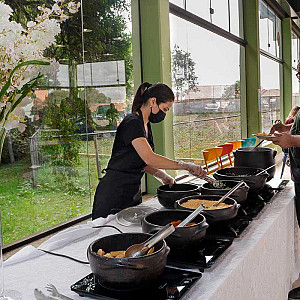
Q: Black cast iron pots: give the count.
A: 7